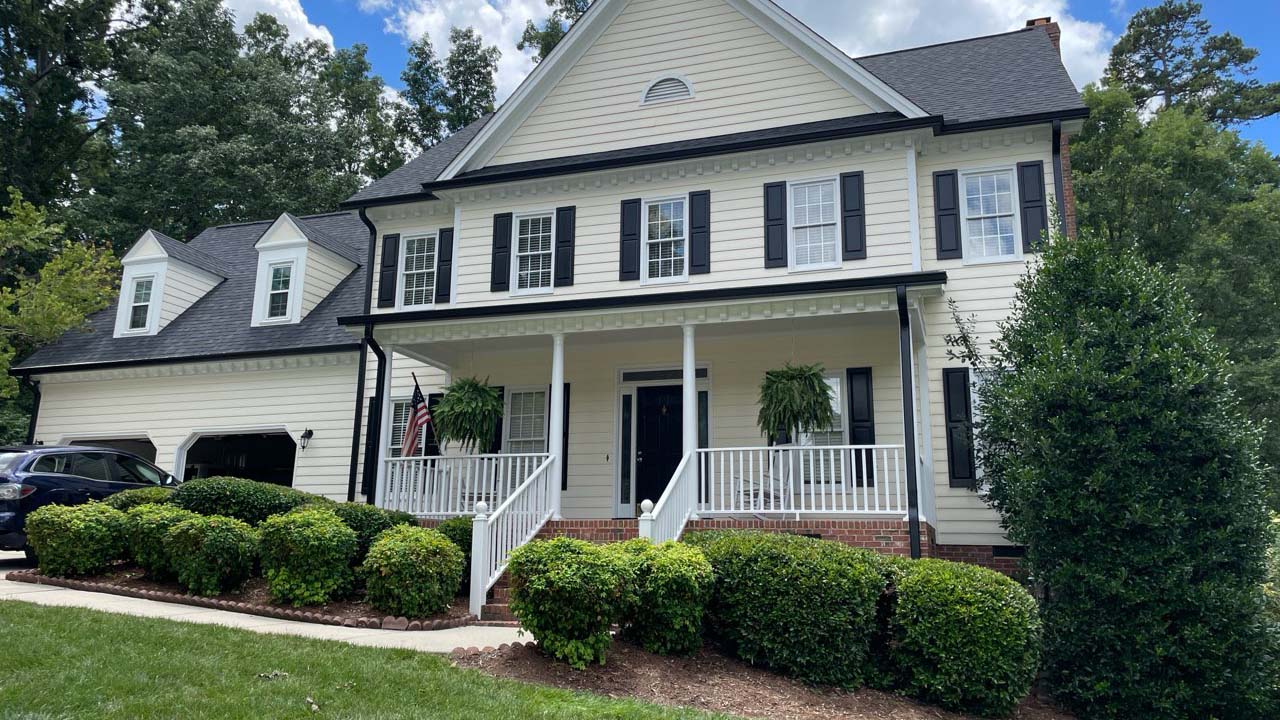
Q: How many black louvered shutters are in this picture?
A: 0